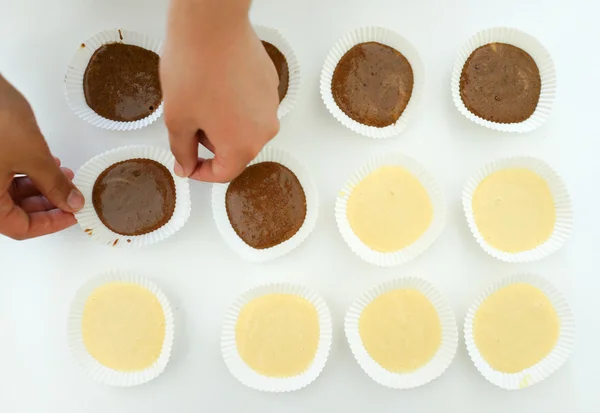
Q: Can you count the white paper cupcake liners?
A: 12